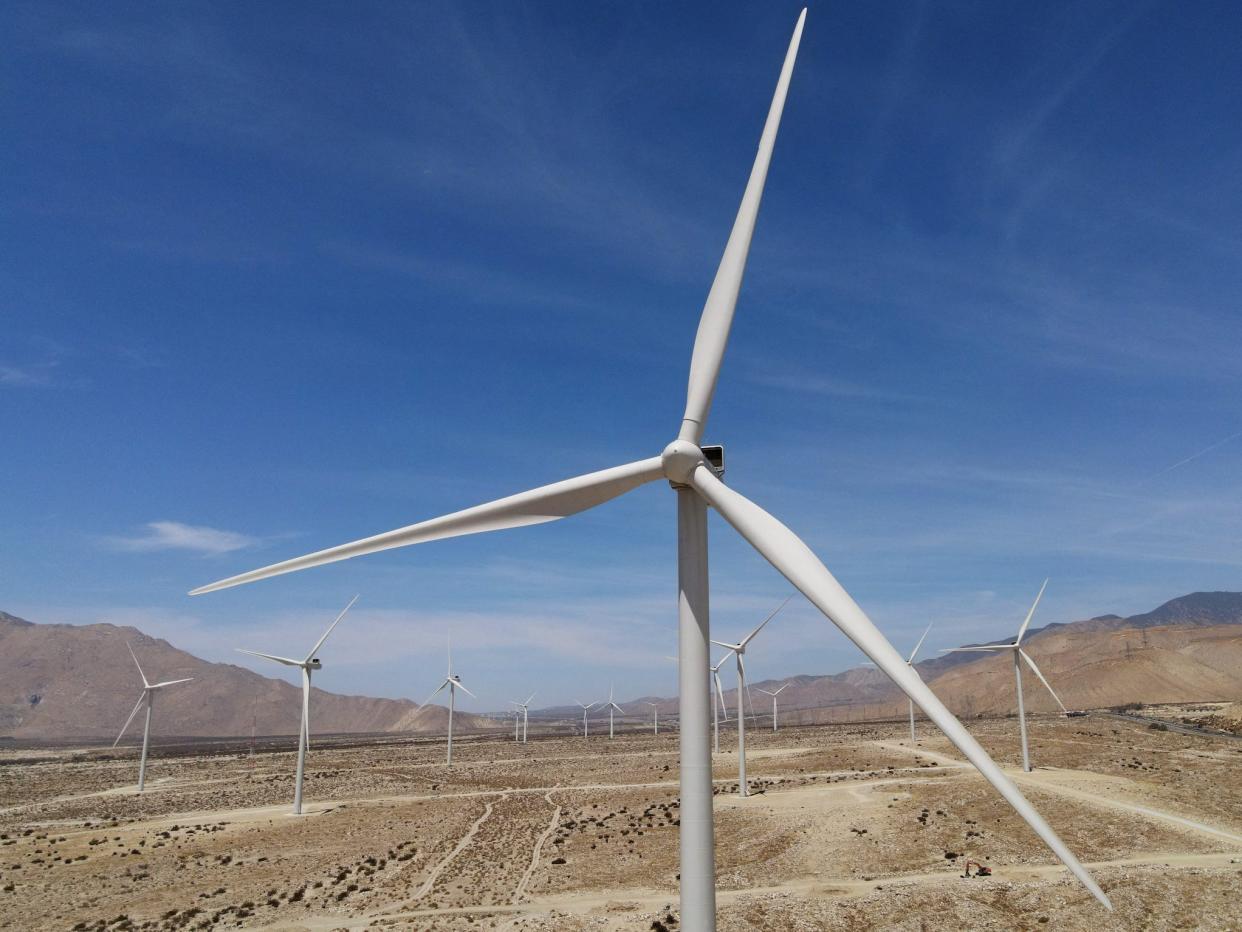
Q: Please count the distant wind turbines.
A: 13